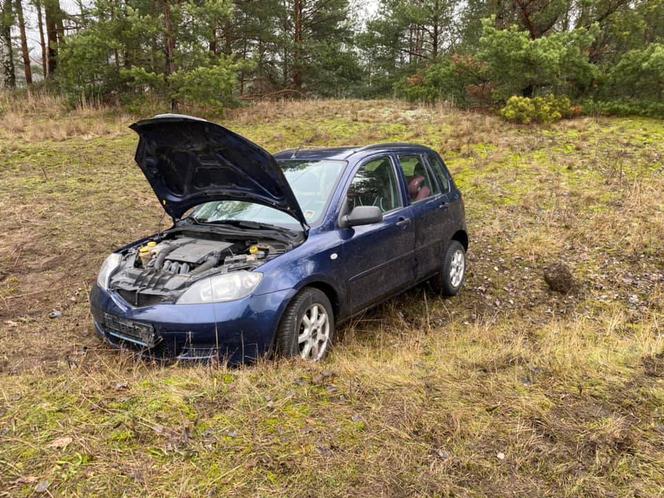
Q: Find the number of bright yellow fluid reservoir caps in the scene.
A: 3